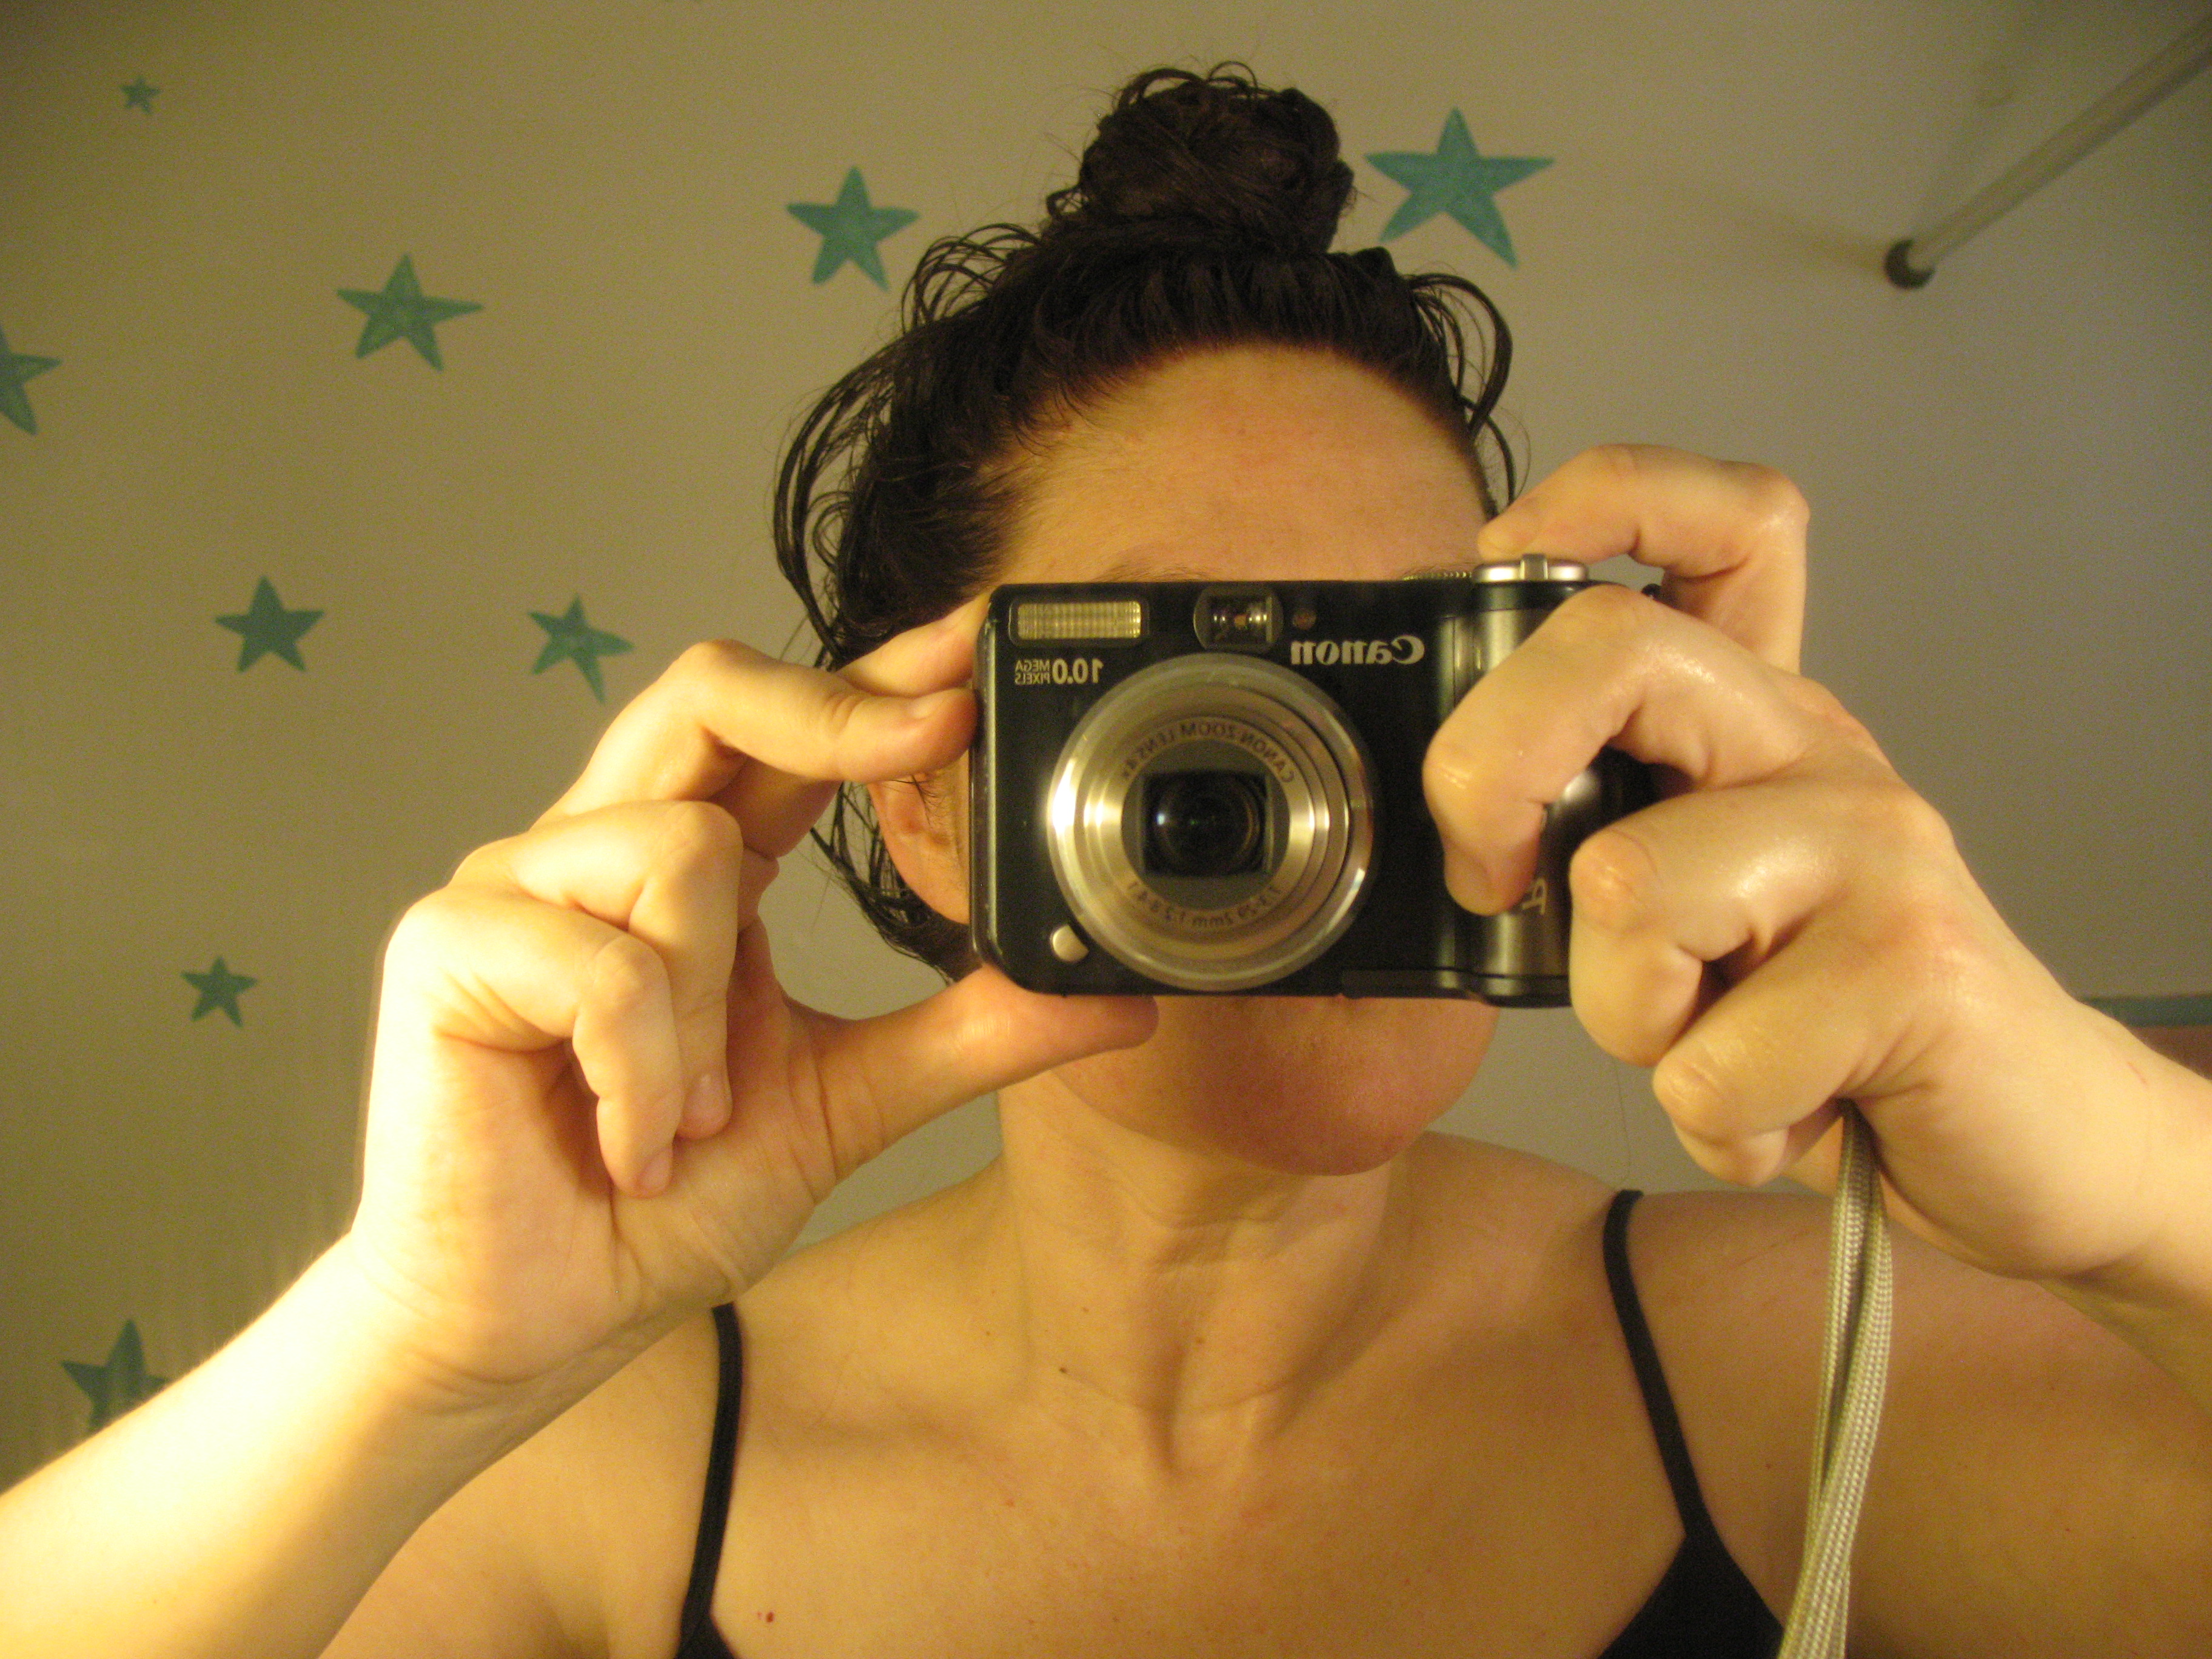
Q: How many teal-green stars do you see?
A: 9